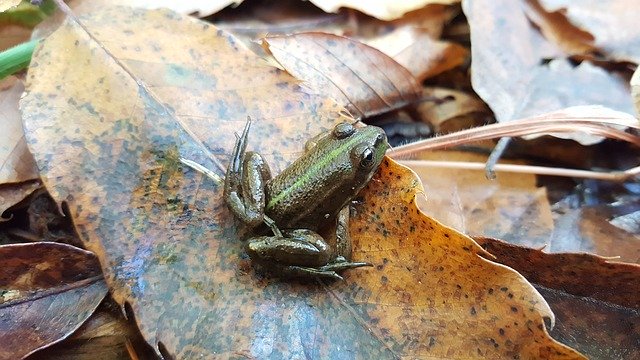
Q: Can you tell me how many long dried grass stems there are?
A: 2